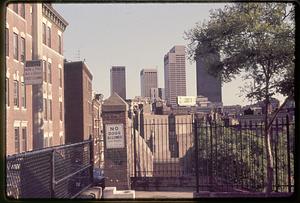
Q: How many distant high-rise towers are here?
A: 4